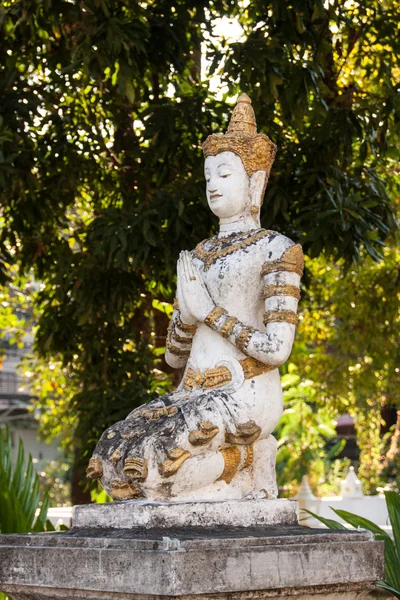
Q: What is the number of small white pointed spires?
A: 2